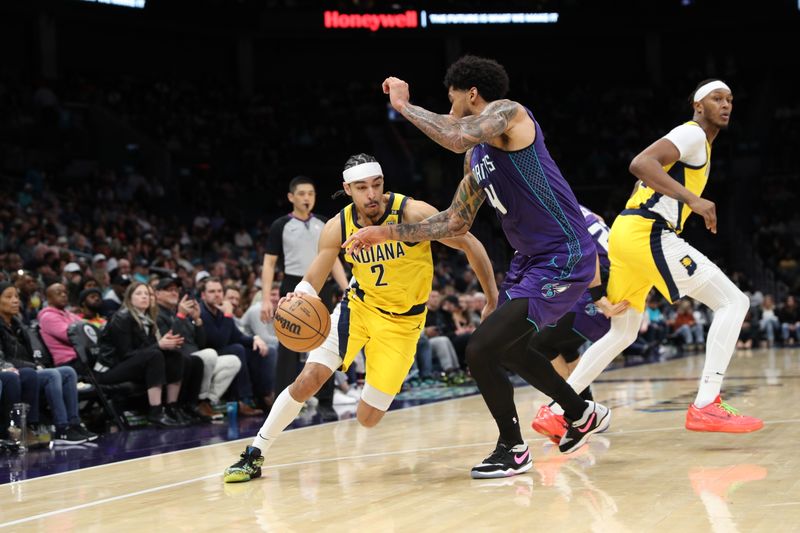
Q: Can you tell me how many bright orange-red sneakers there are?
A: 2